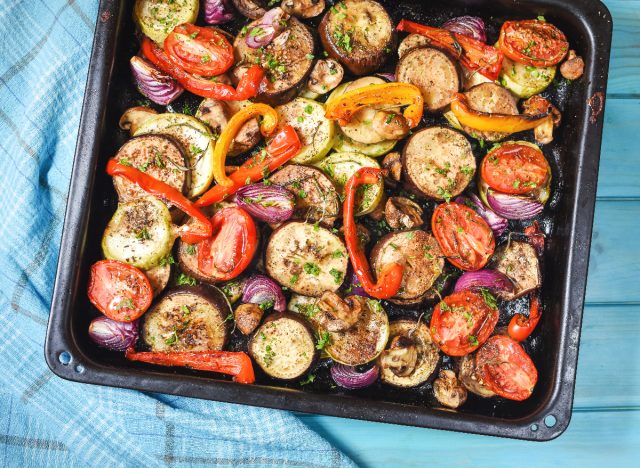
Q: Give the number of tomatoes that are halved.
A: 8